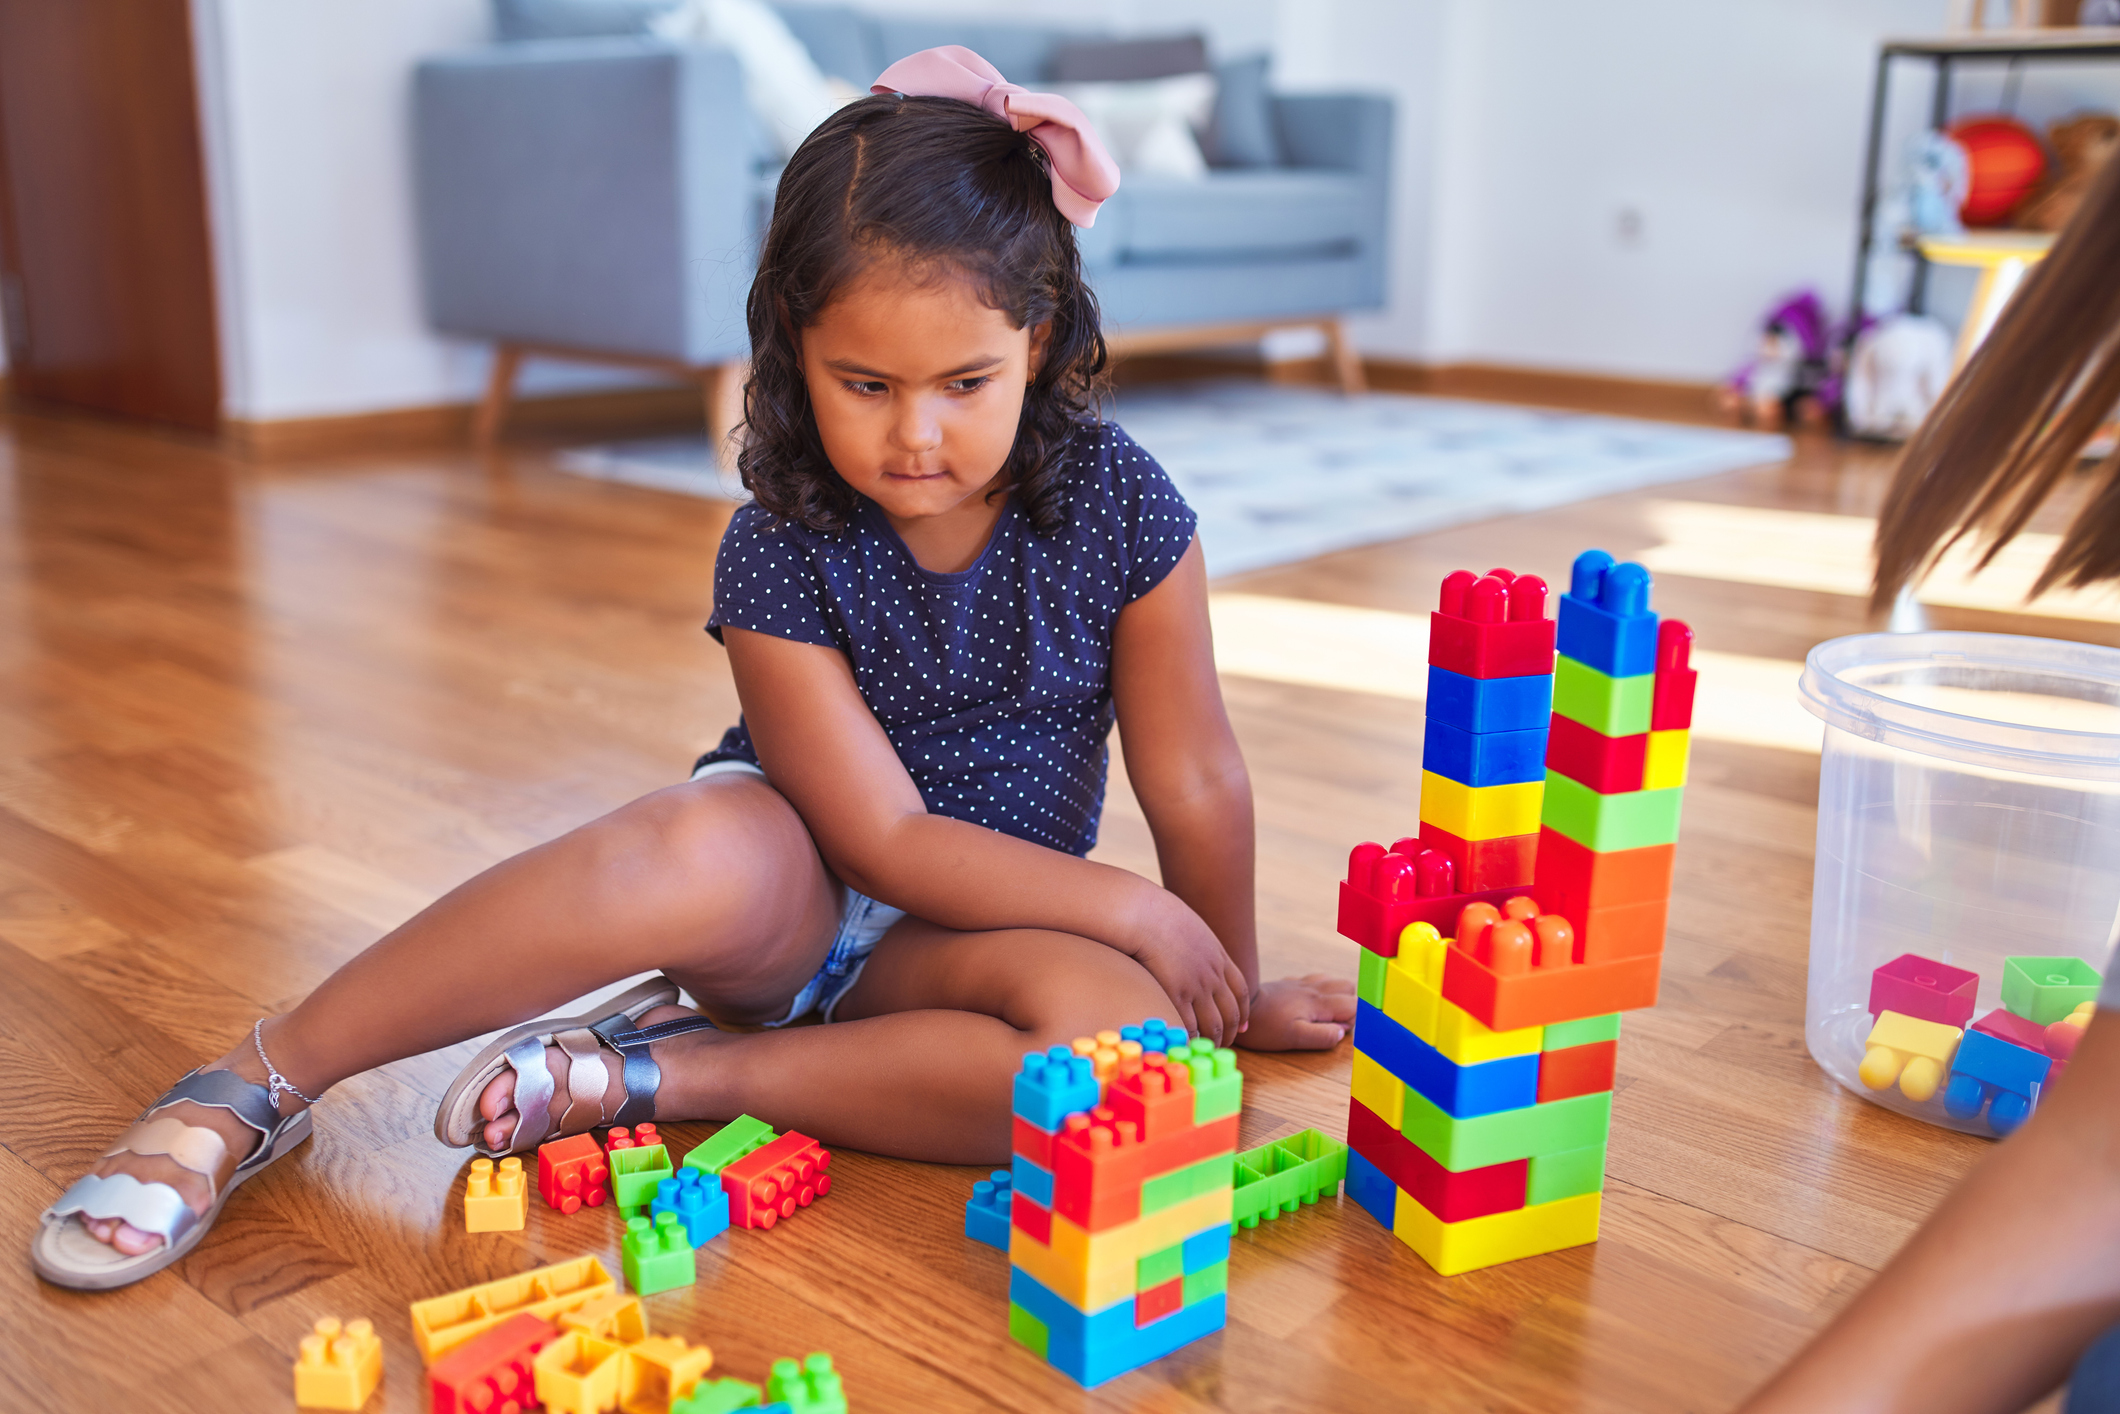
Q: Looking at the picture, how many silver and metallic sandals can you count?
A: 2